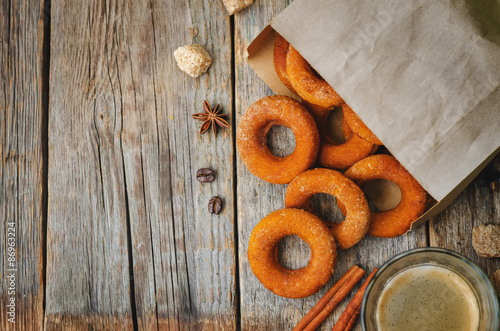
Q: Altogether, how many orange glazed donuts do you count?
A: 8